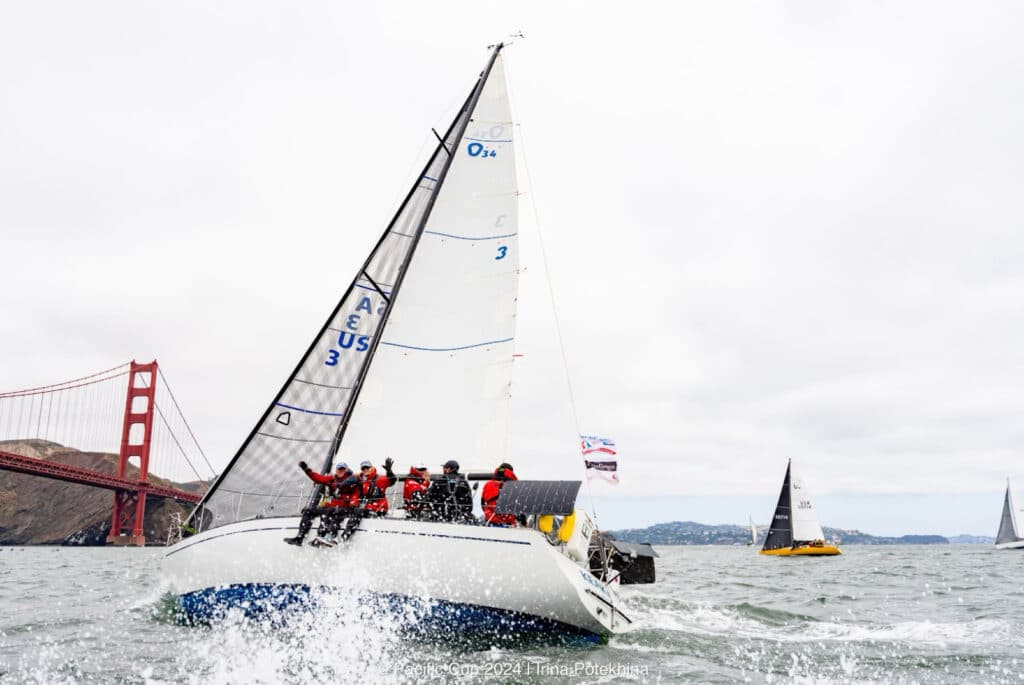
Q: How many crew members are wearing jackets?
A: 5